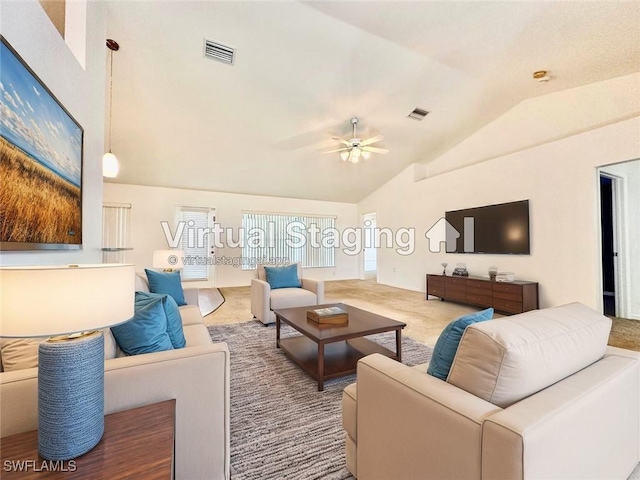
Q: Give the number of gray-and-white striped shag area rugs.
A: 1